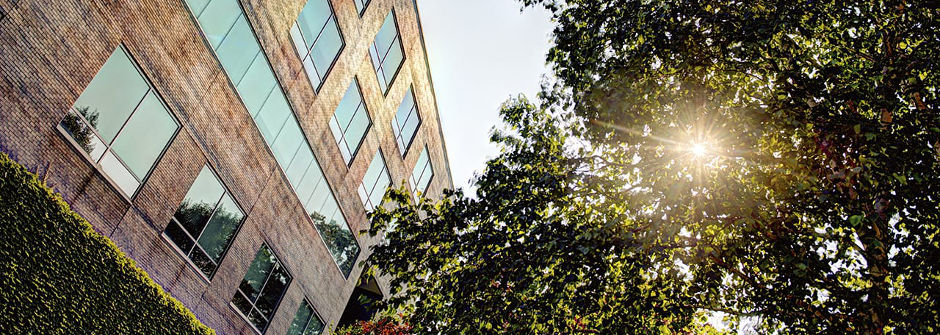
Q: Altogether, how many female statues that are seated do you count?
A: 0